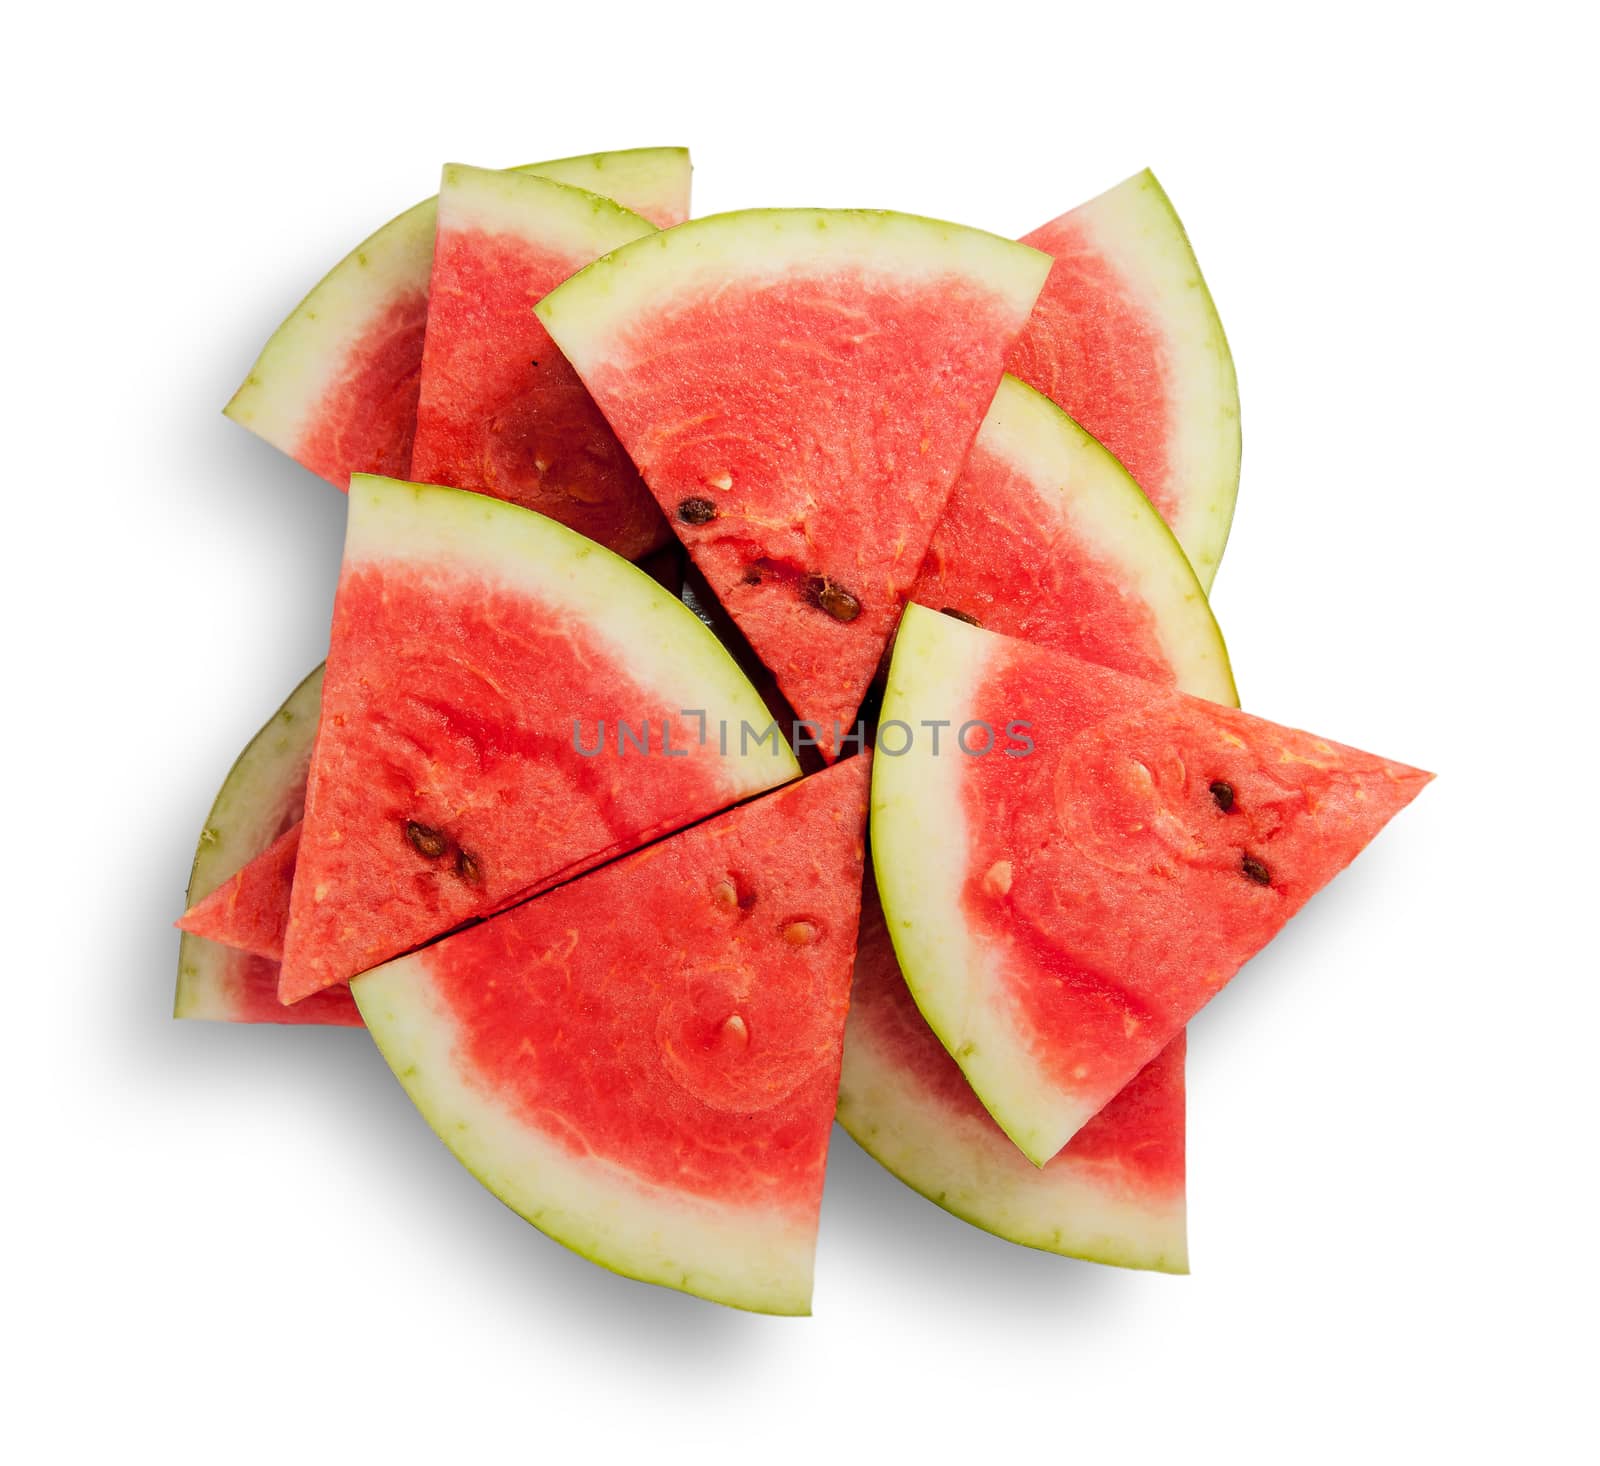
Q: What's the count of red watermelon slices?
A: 11